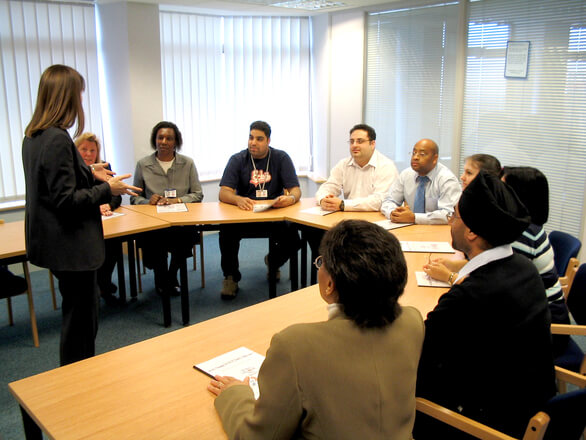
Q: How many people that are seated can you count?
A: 9